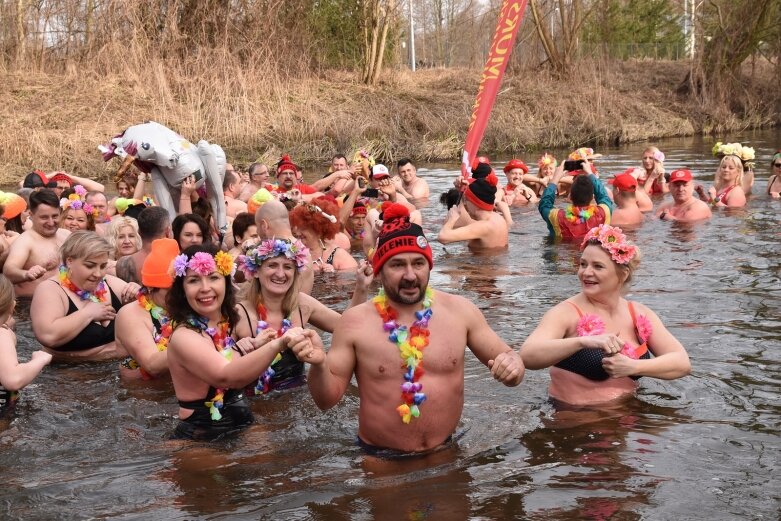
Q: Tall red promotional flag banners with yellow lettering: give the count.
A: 1